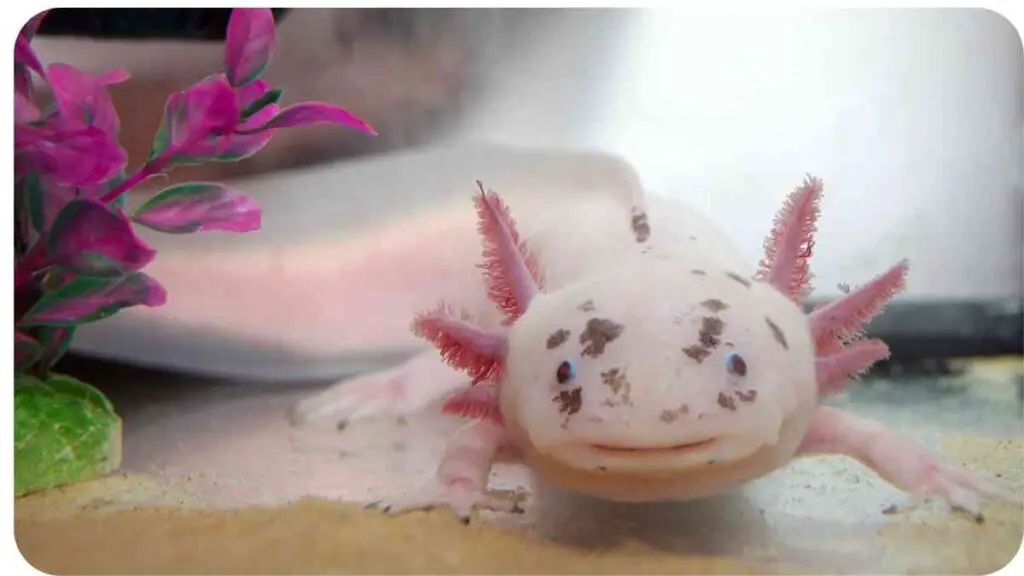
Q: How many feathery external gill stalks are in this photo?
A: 6